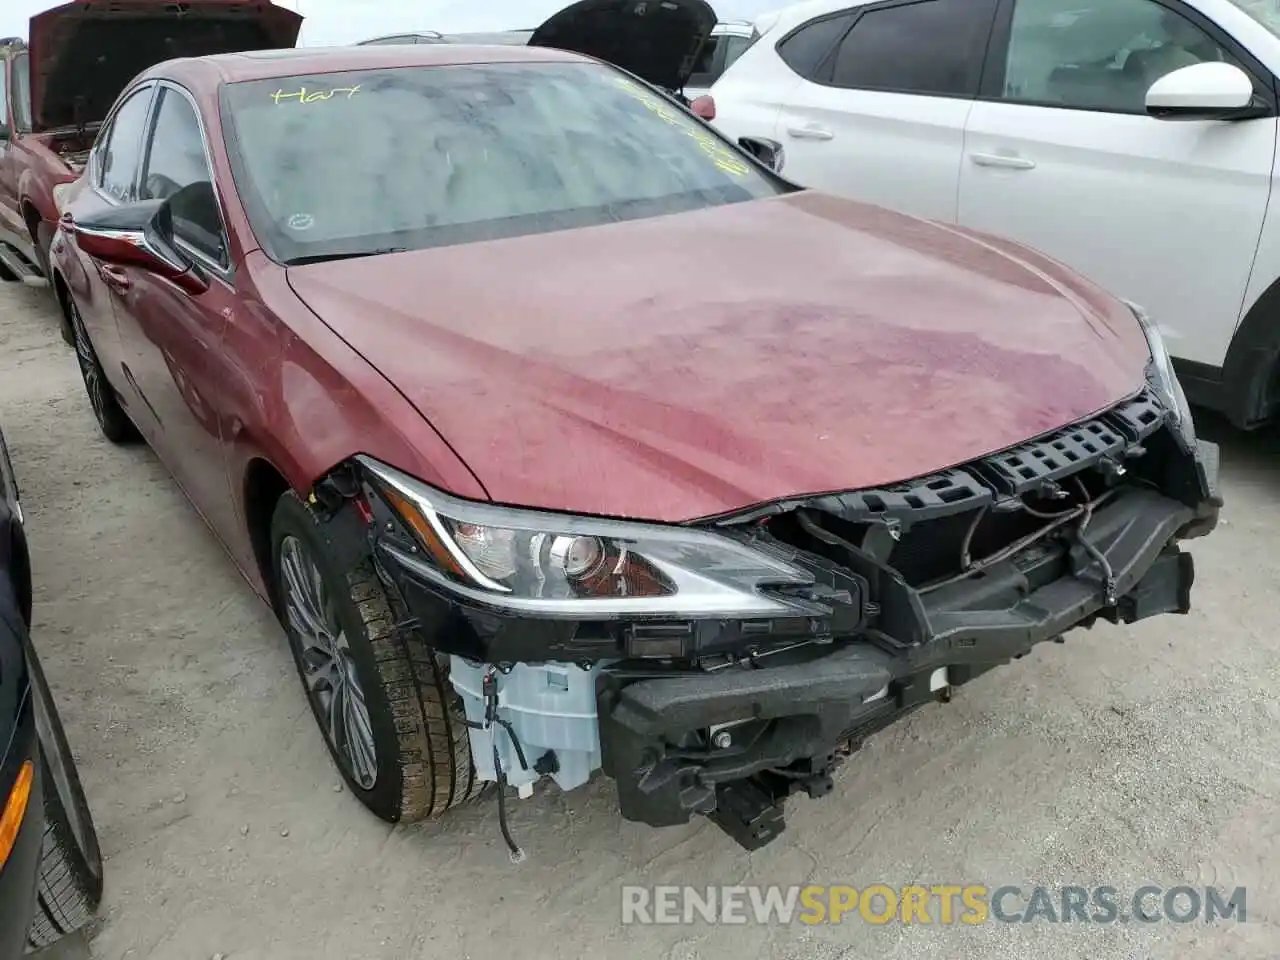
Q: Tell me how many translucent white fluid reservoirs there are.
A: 1